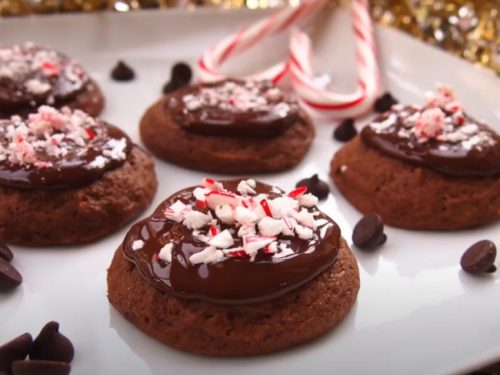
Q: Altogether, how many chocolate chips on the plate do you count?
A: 13